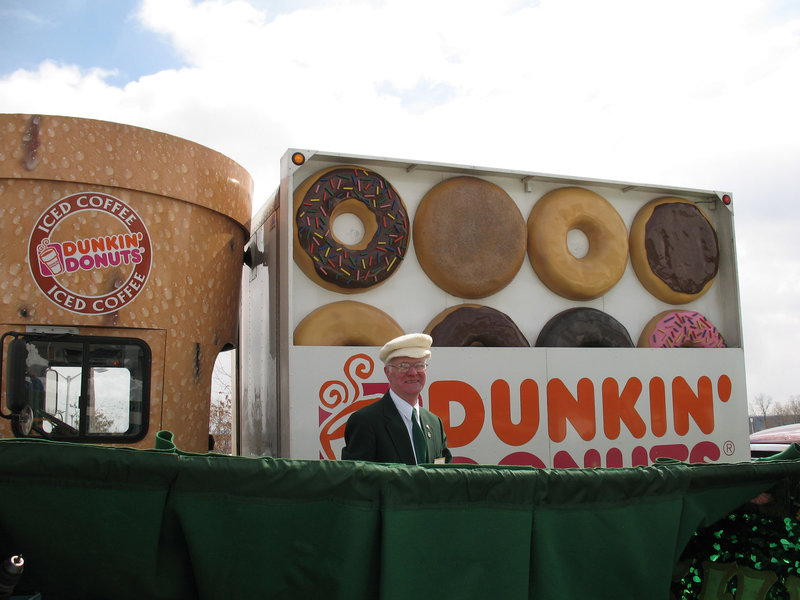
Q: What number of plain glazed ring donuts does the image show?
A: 2